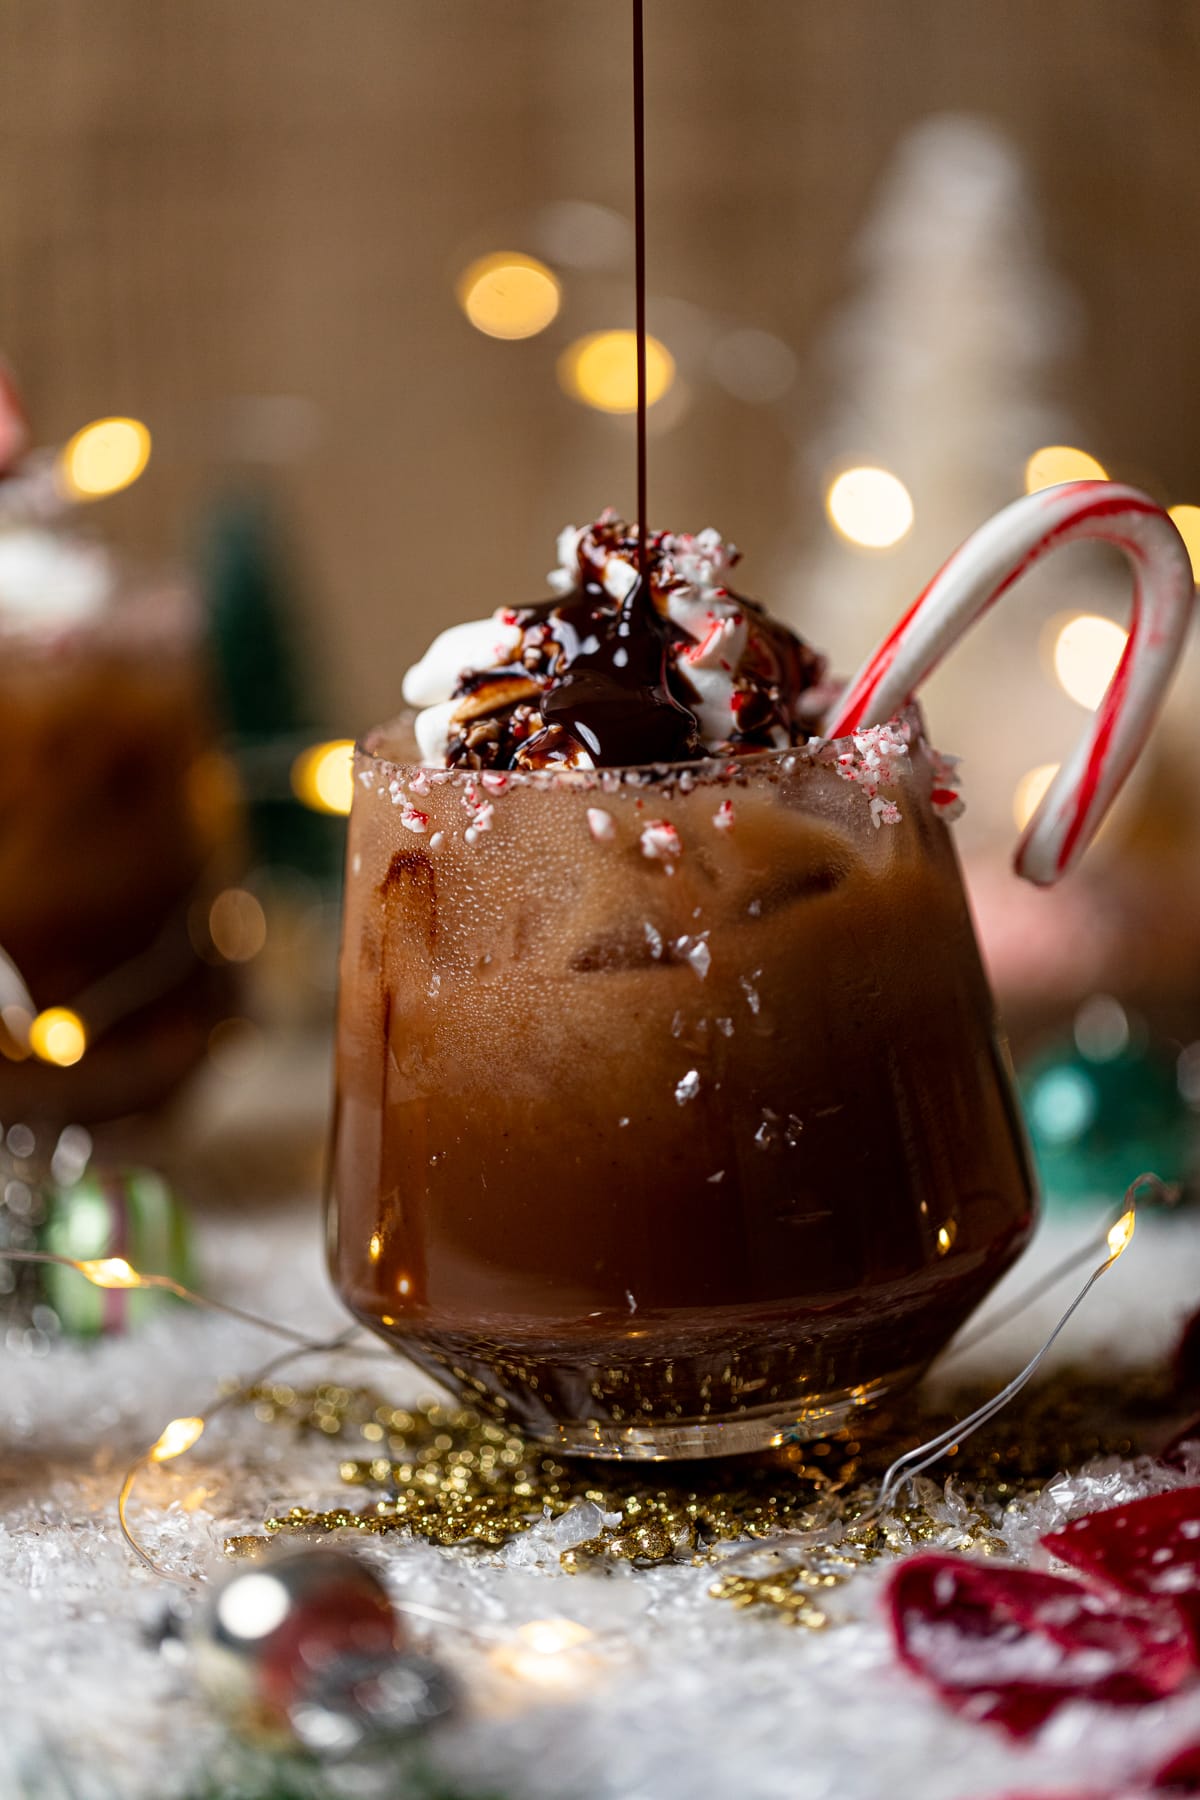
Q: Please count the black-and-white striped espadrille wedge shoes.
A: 0